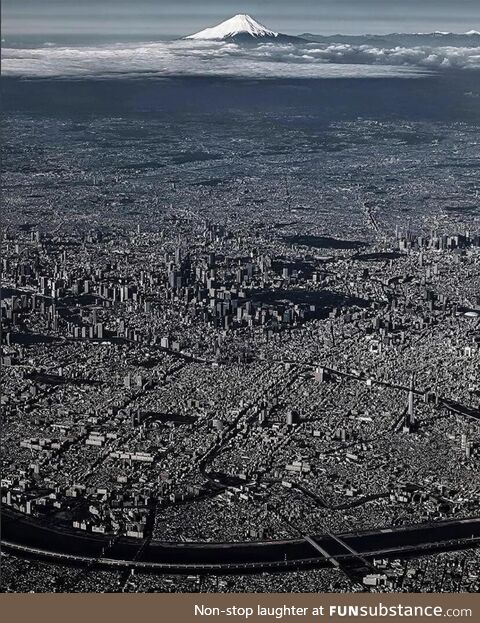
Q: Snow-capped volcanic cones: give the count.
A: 1